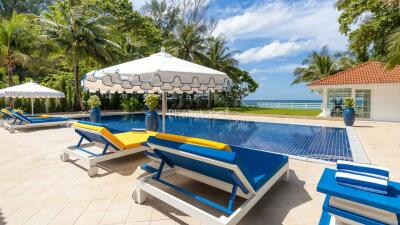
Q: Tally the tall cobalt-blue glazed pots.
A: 3